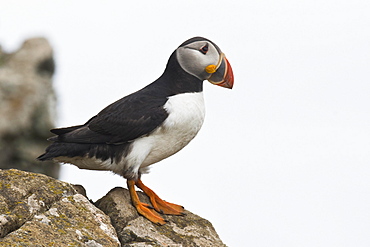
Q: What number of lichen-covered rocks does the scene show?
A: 2